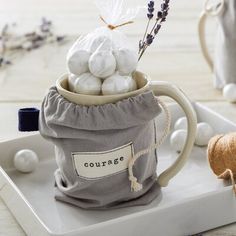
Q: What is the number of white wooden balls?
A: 13